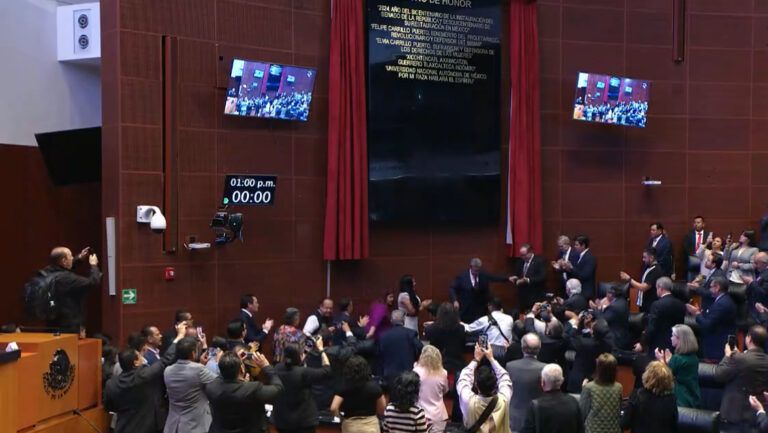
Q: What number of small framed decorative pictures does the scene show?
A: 0